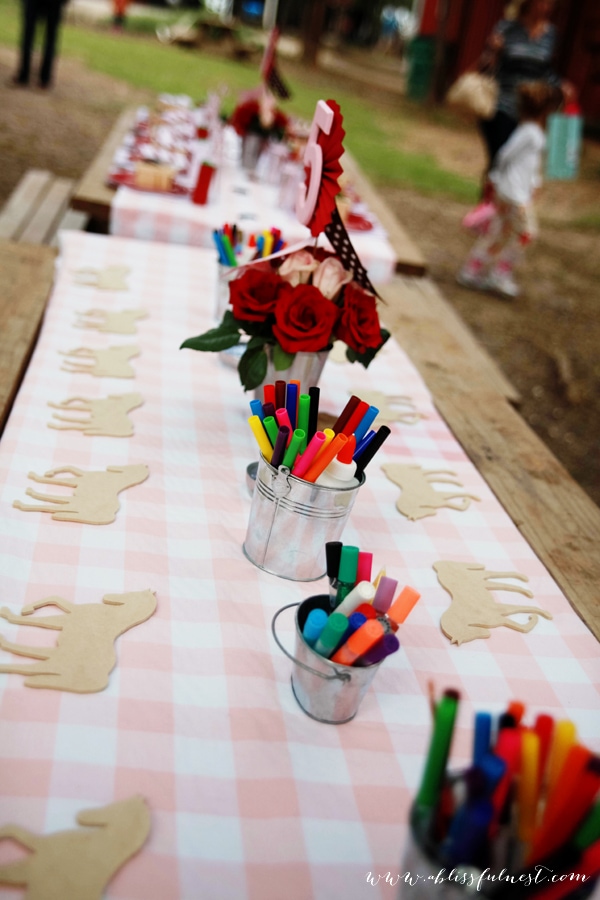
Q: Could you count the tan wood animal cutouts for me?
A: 11